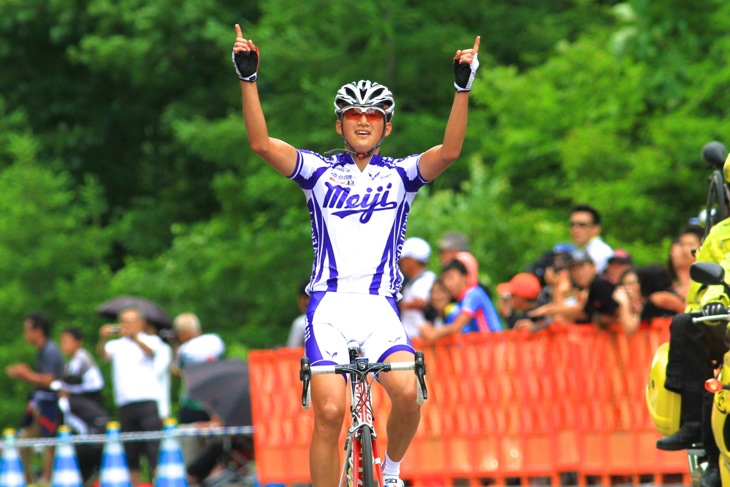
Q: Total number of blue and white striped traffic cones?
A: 4